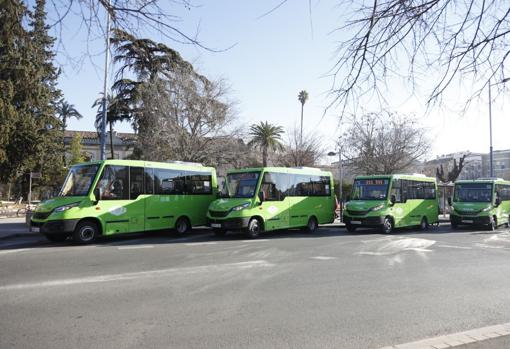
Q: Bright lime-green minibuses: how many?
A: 4